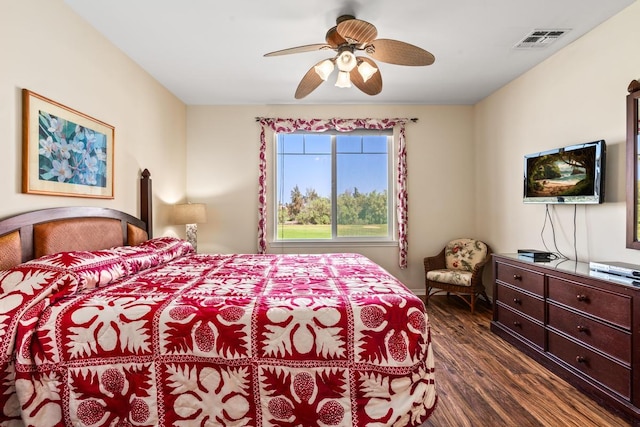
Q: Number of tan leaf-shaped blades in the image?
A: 5